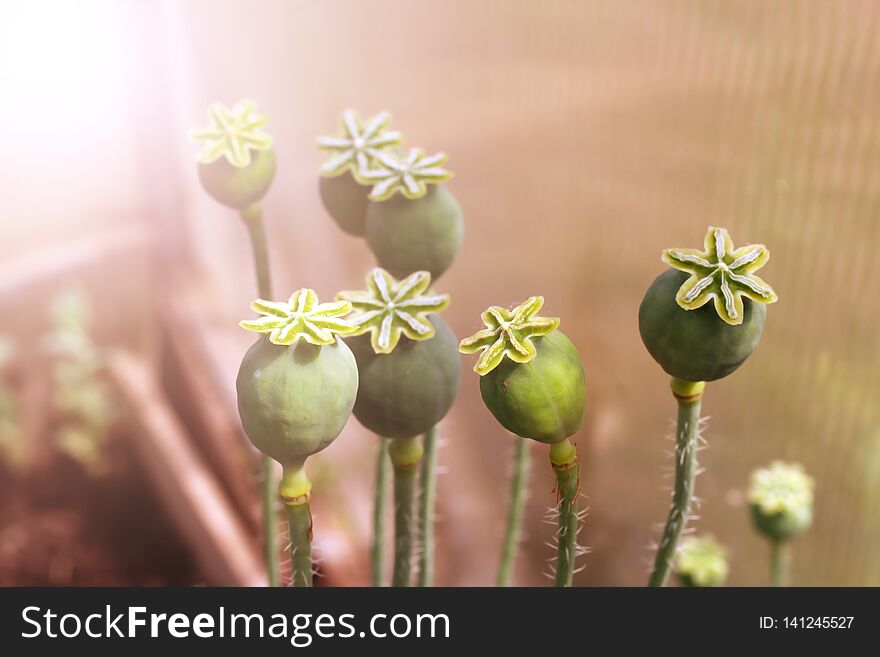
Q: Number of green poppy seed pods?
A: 9